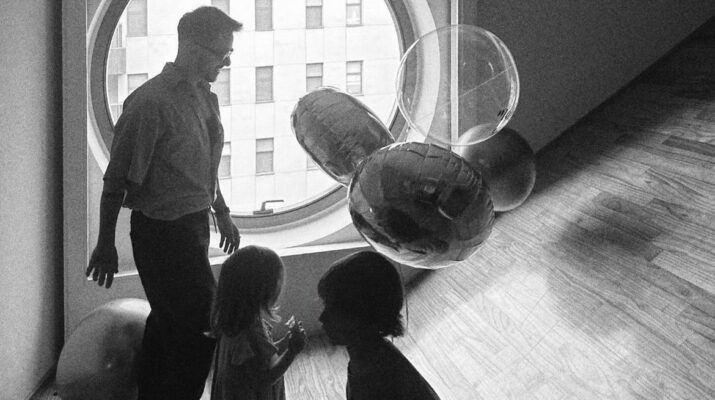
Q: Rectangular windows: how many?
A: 13